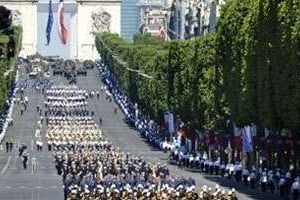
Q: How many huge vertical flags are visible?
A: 2